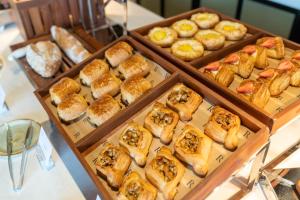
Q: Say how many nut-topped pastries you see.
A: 8